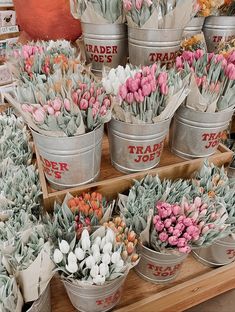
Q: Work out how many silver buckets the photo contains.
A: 11